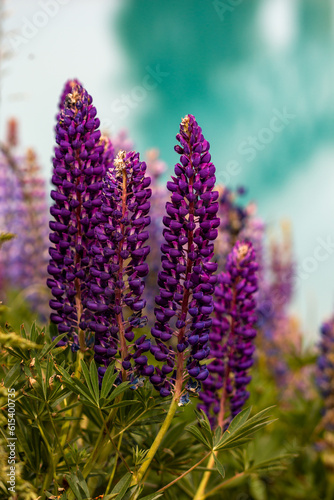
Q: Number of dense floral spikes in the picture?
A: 4